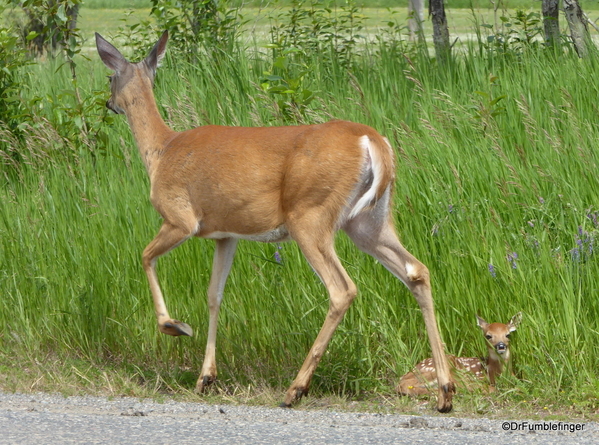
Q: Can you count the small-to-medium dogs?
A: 0